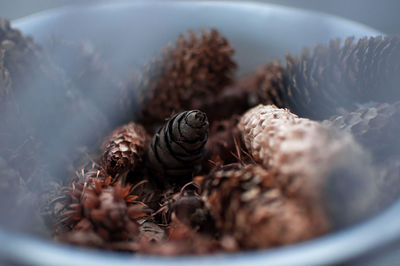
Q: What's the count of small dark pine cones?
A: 1